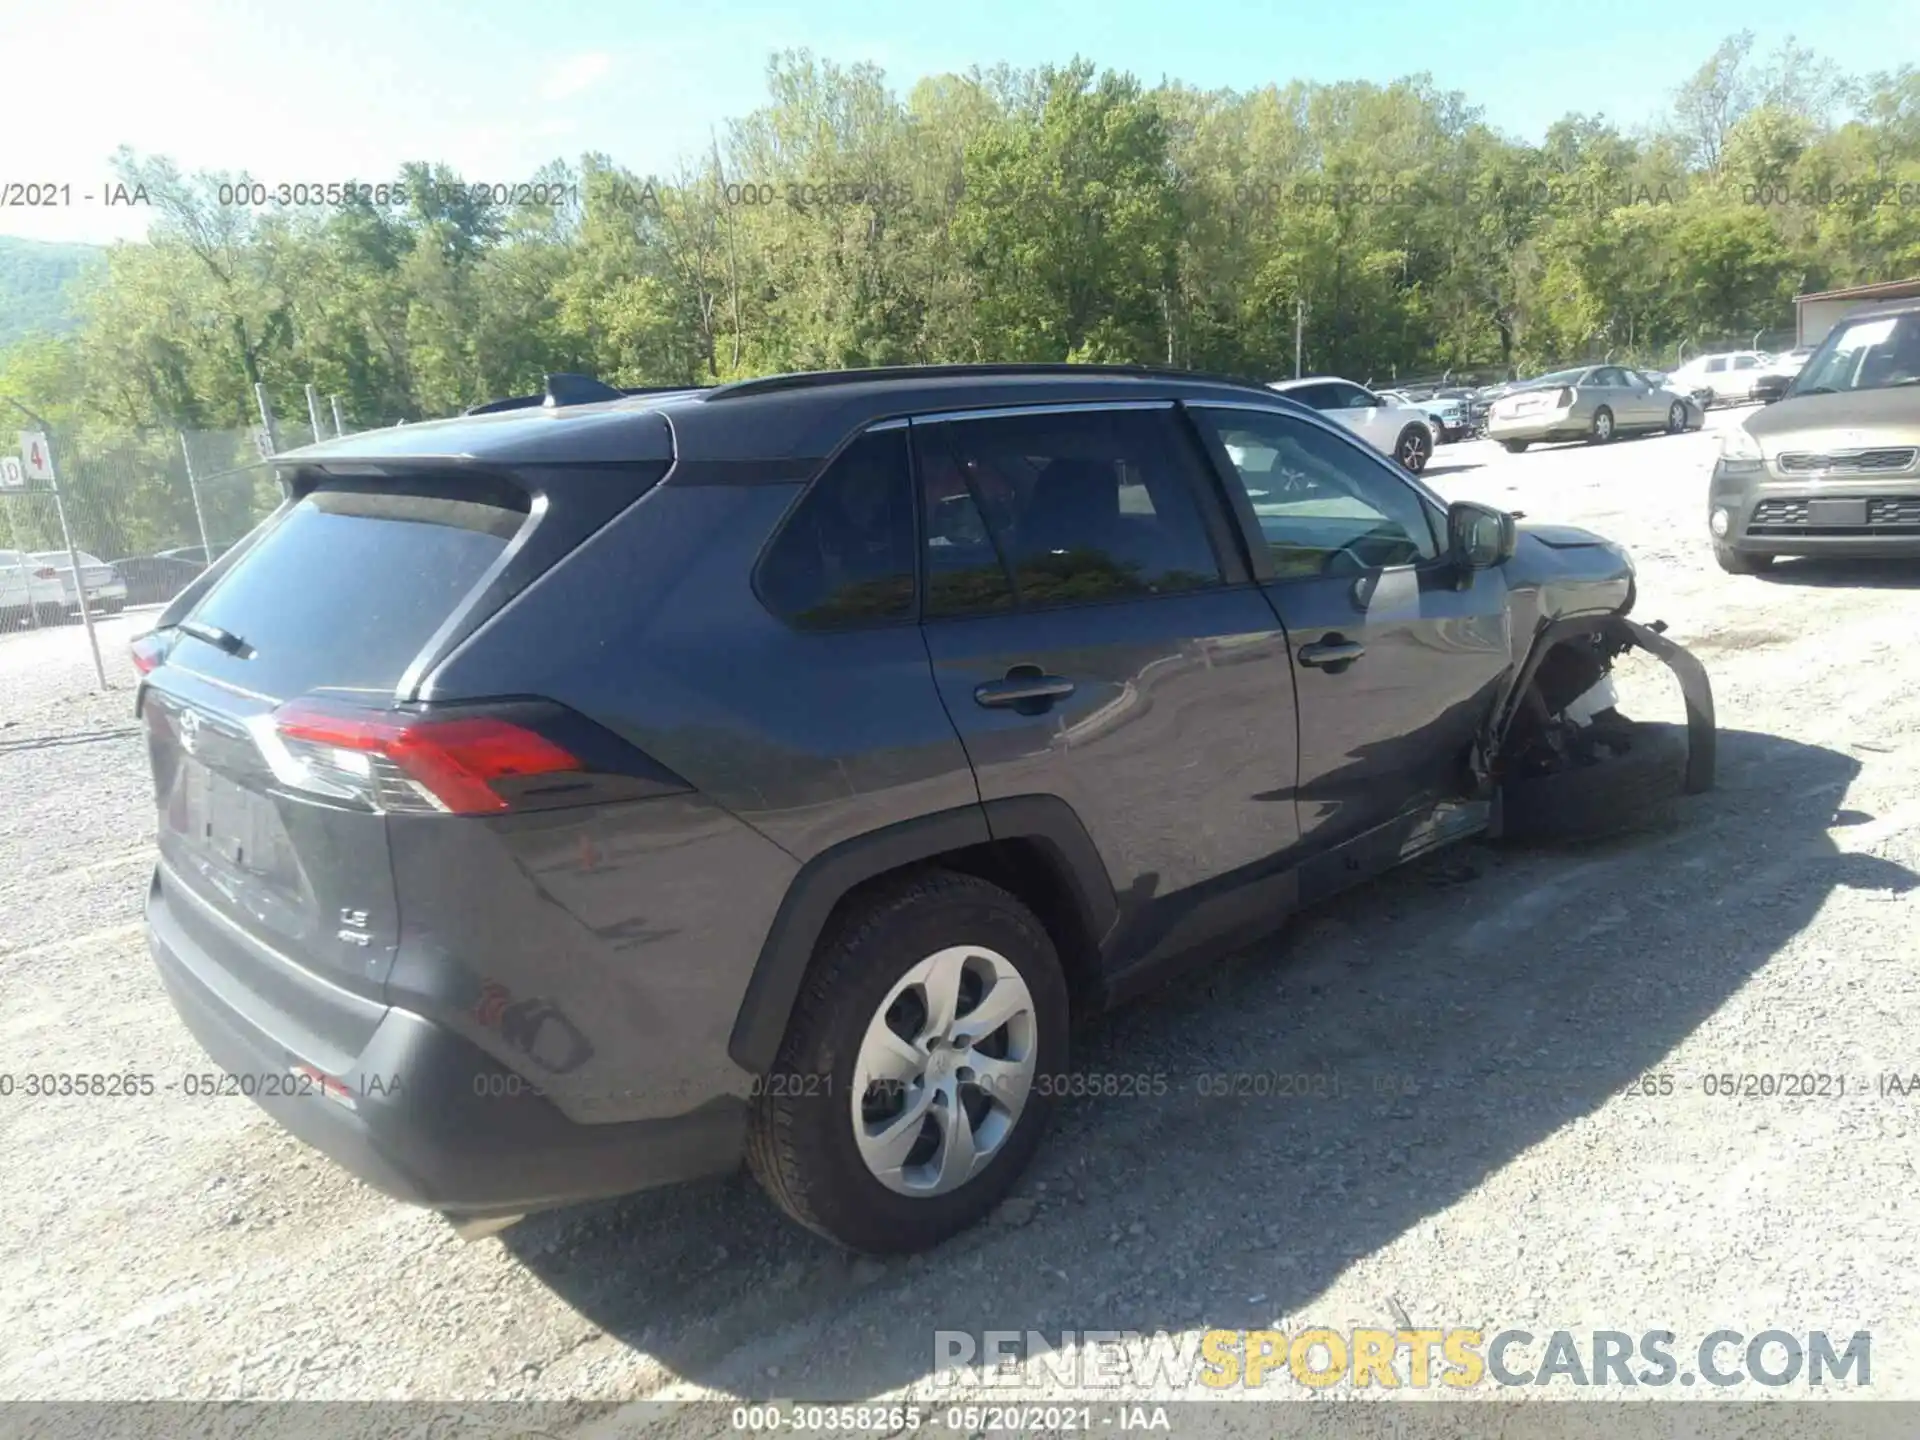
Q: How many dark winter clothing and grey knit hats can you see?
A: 0